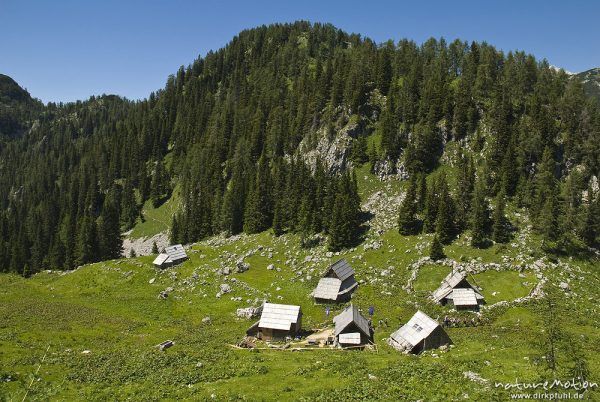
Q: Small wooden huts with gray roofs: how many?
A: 6